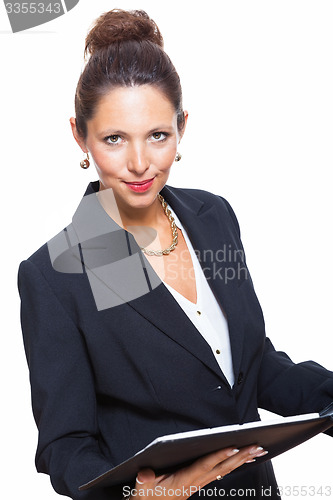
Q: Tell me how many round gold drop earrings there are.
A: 2